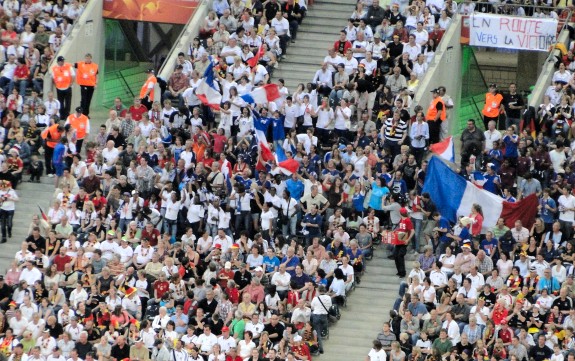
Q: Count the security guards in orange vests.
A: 7